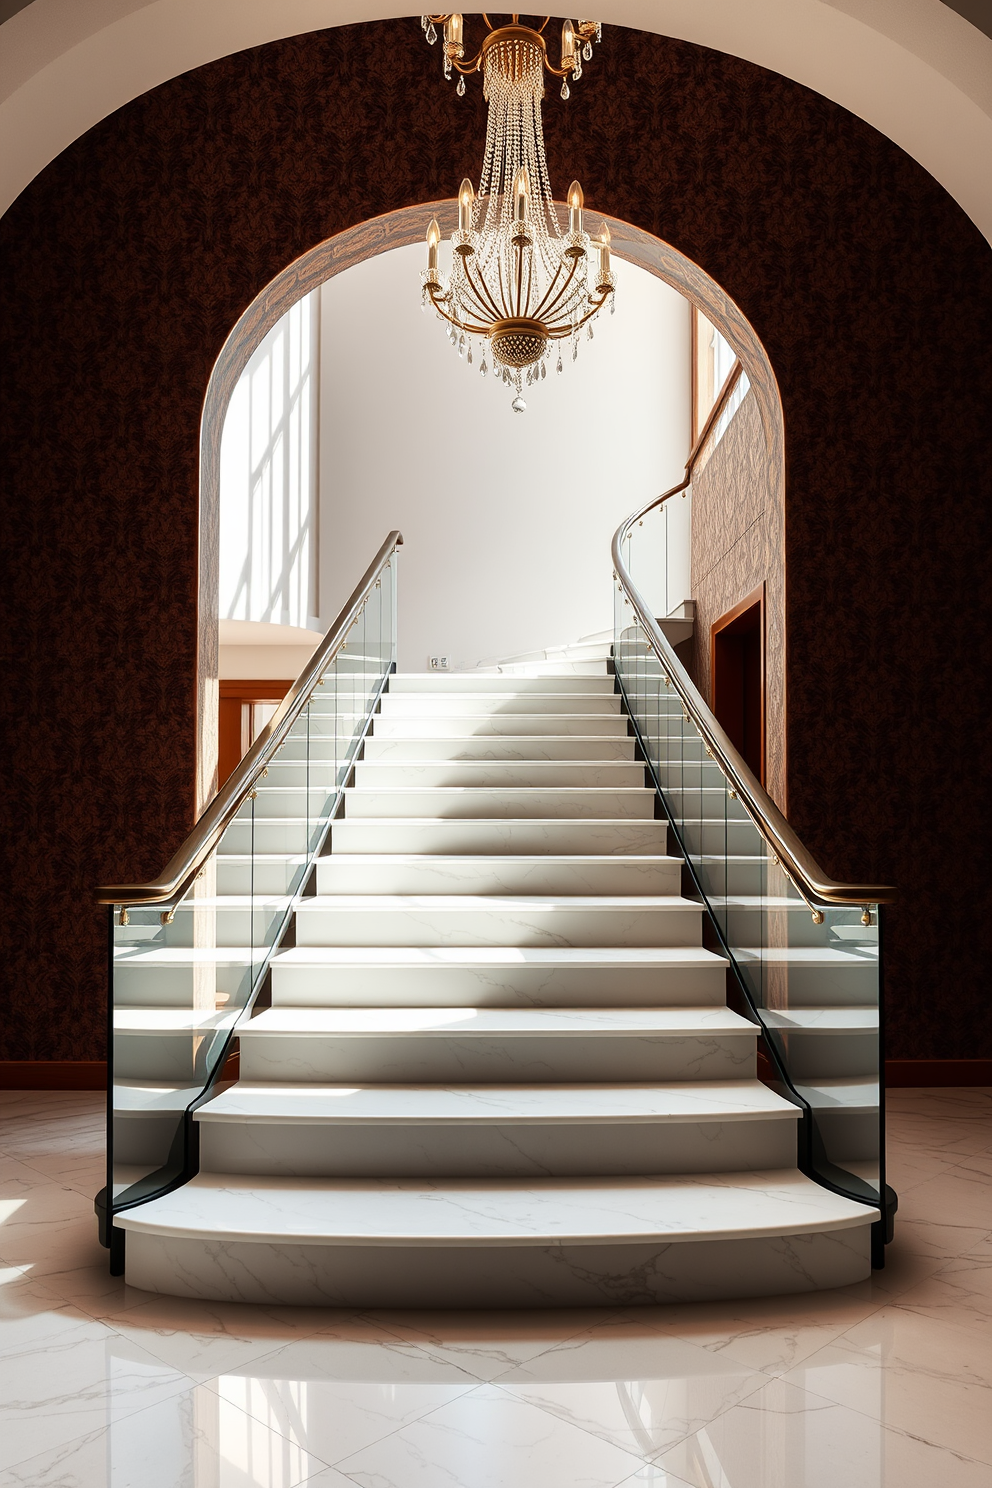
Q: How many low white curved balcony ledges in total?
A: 1